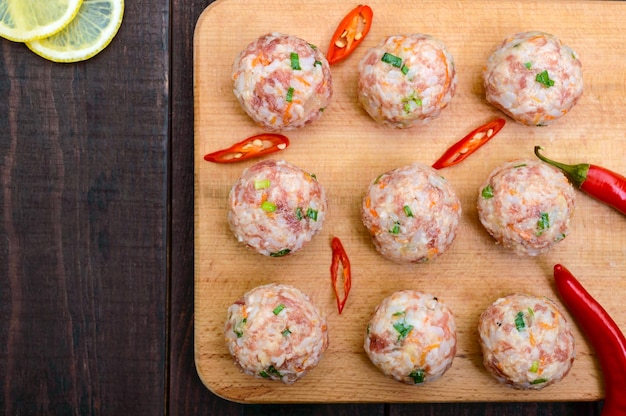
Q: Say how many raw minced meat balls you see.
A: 9